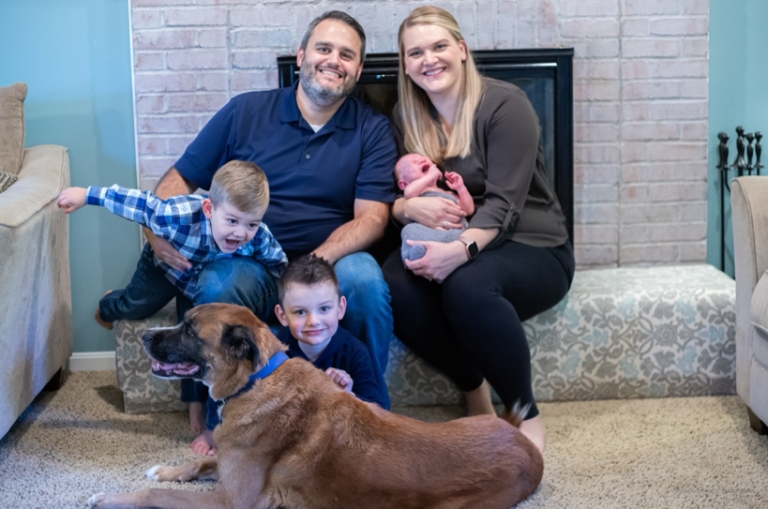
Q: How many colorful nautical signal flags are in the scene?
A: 0